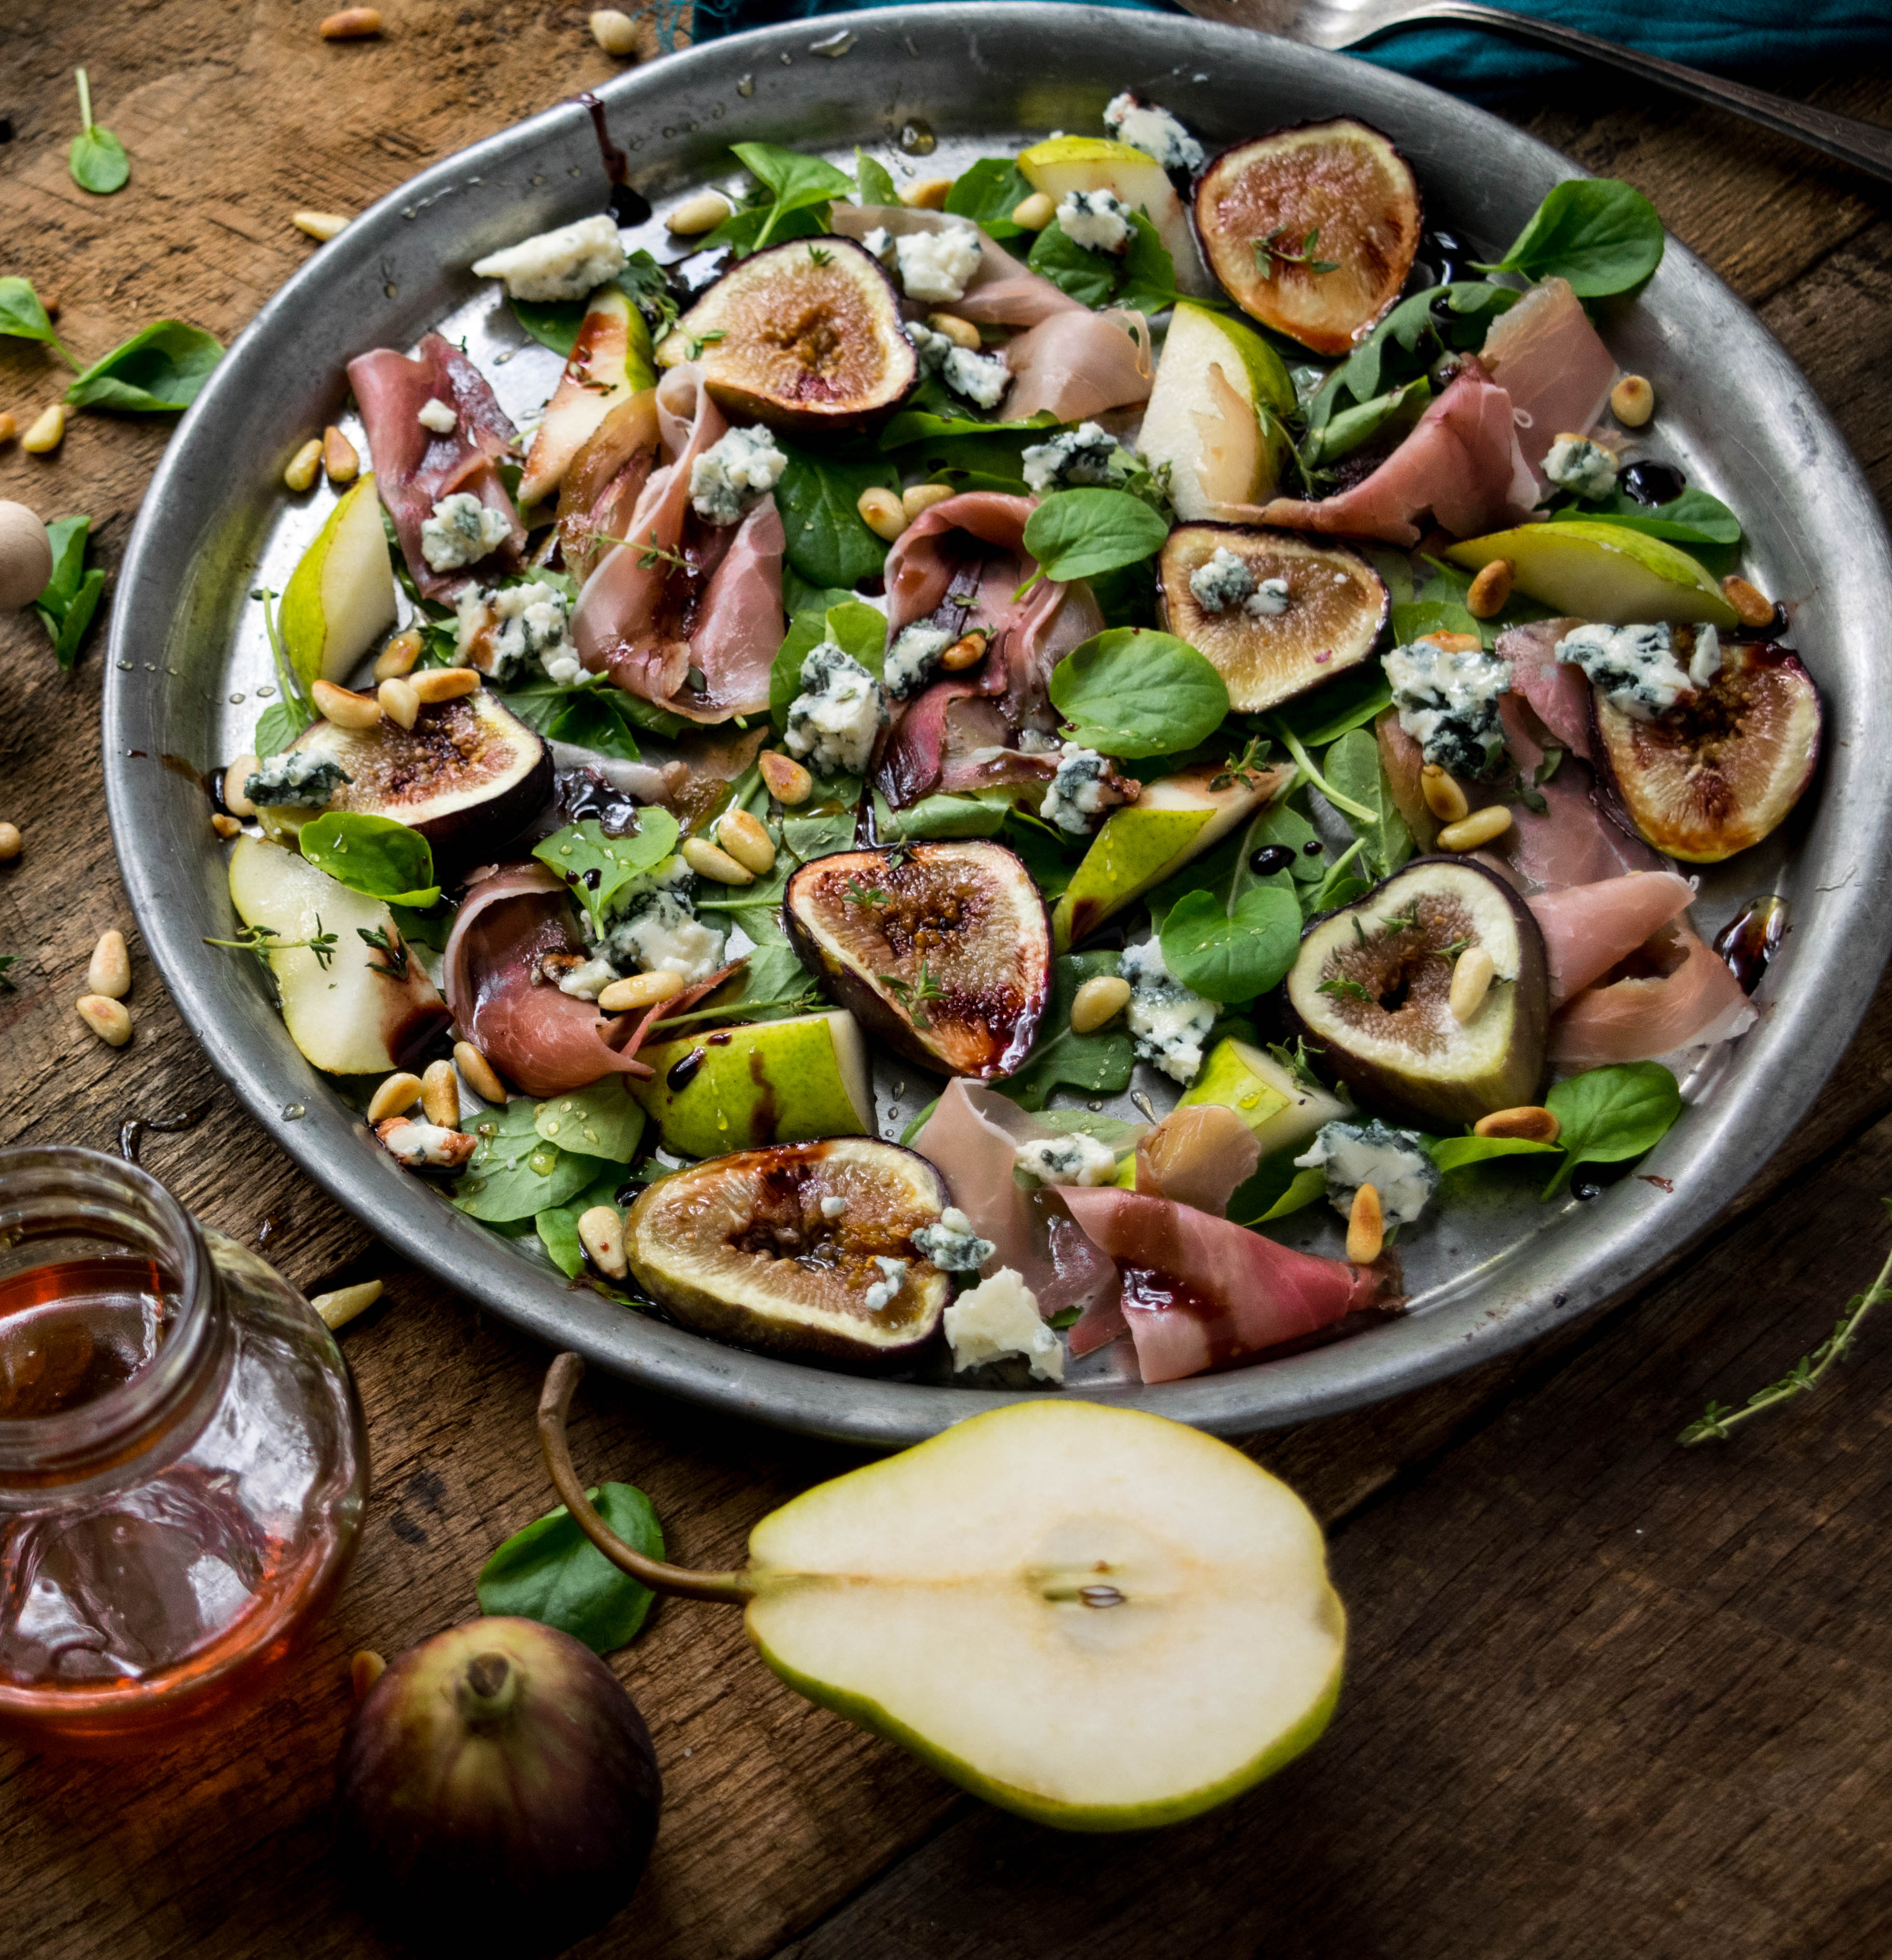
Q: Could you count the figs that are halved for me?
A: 8